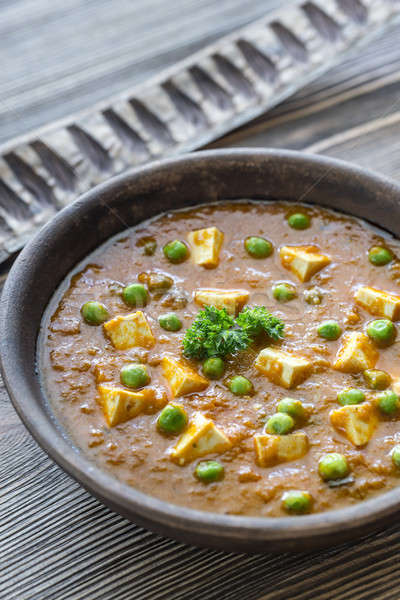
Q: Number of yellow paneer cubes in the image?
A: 12